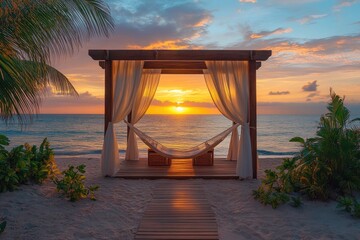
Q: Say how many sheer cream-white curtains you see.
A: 4